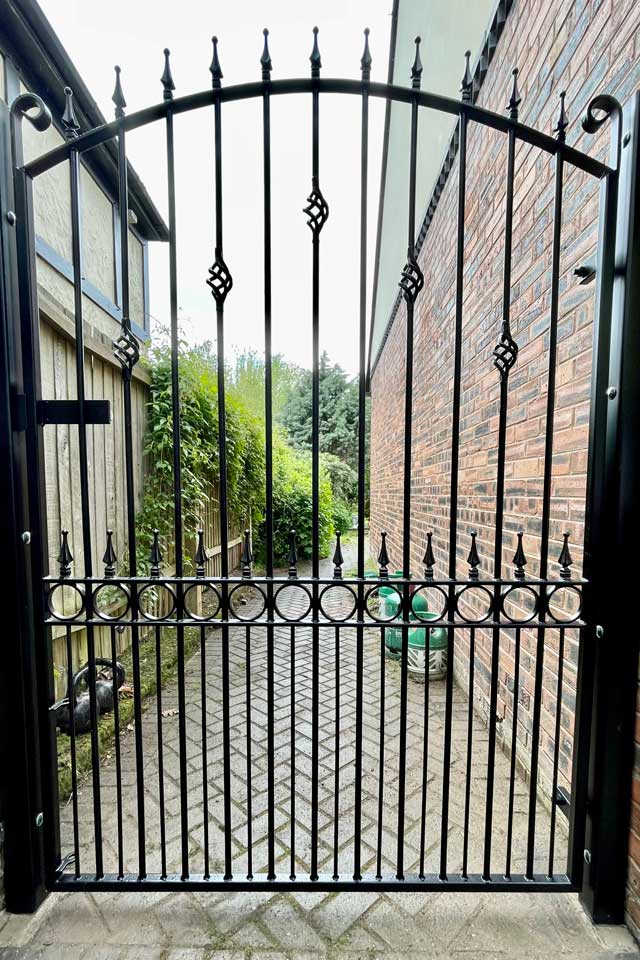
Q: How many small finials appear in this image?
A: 12